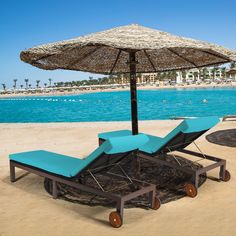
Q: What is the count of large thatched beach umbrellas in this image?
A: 1